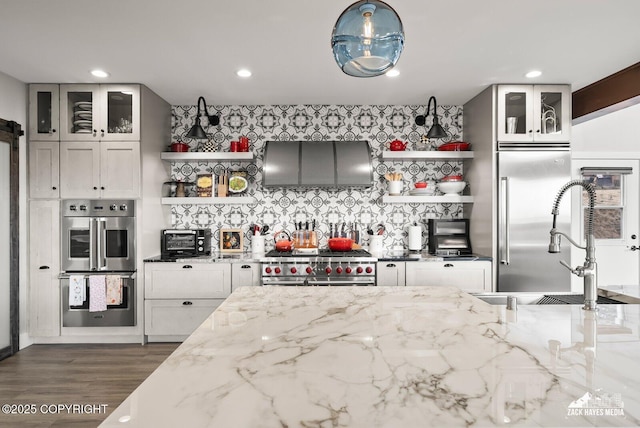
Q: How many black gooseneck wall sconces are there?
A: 2